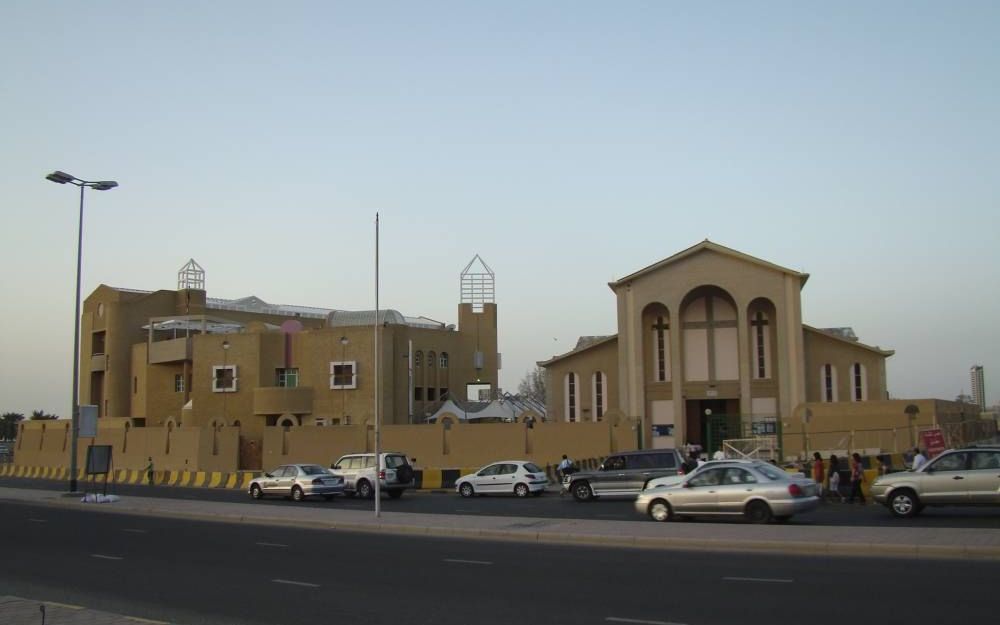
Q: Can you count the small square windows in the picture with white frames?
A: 2